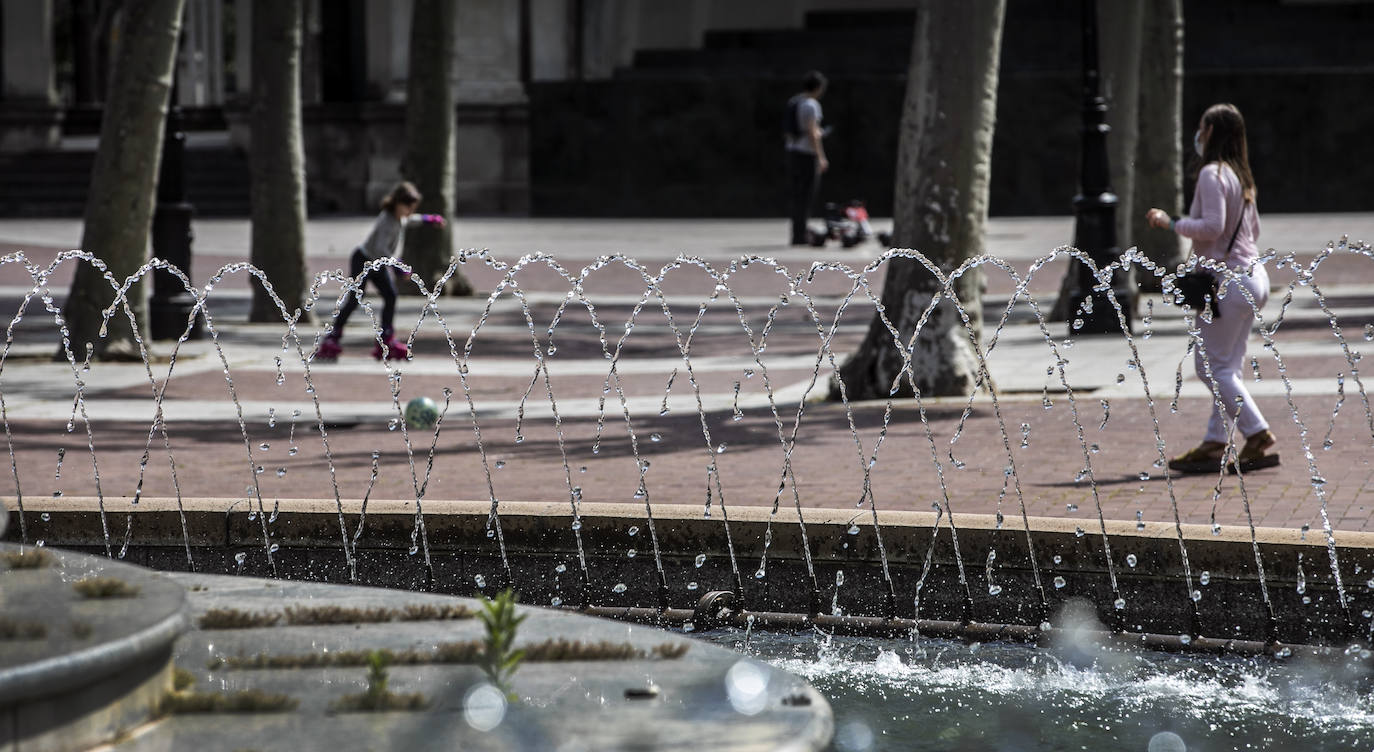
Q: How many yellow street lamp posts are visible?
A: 0